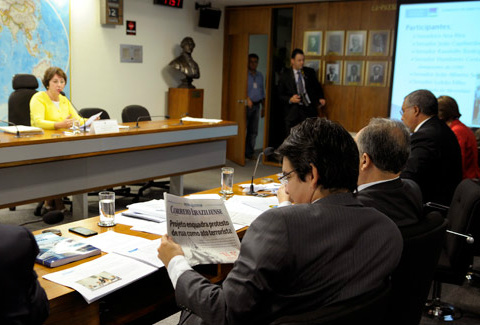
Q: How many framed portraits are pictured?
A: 8